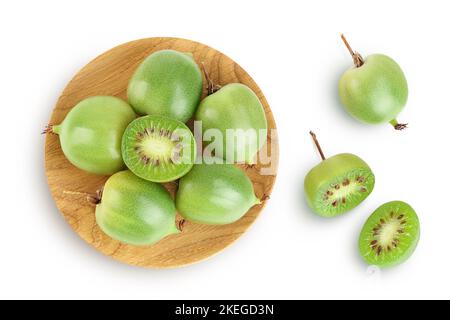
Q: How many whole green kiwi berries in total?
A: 6